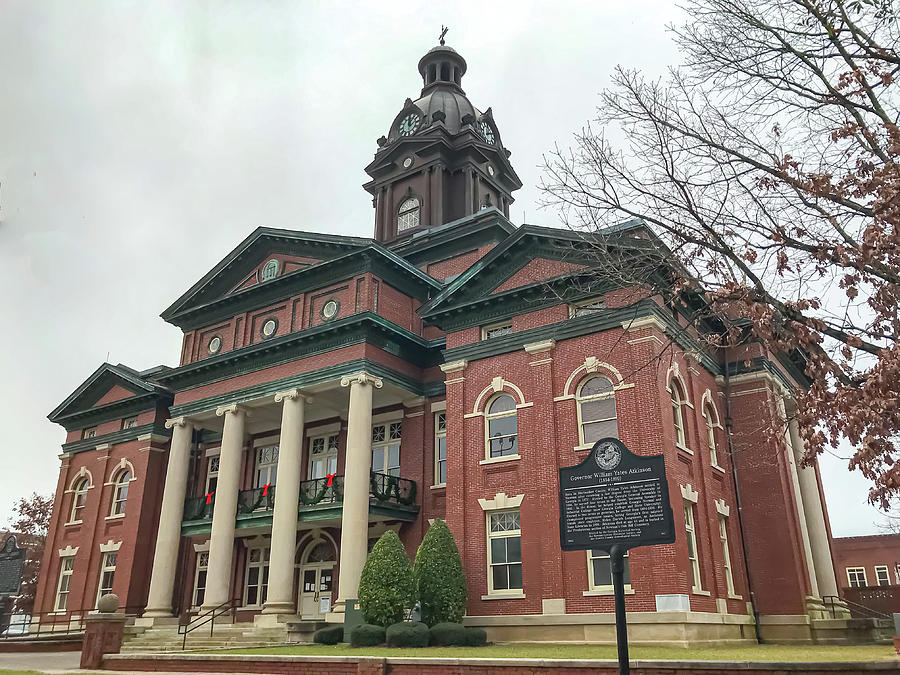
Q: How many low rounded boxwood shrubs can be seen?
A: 5